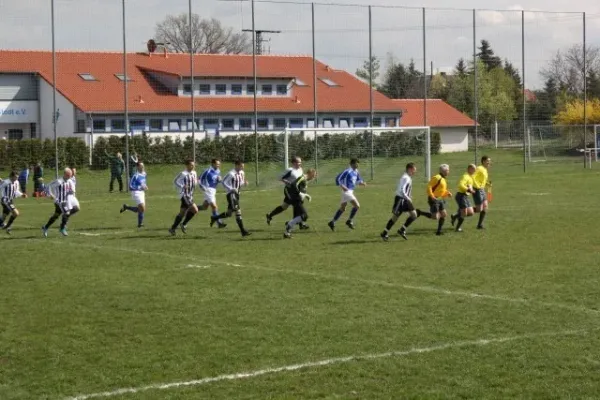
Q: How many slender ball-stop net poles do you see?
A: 10